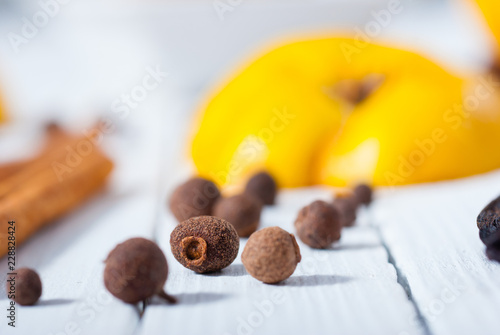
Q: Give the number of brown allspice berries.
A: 10